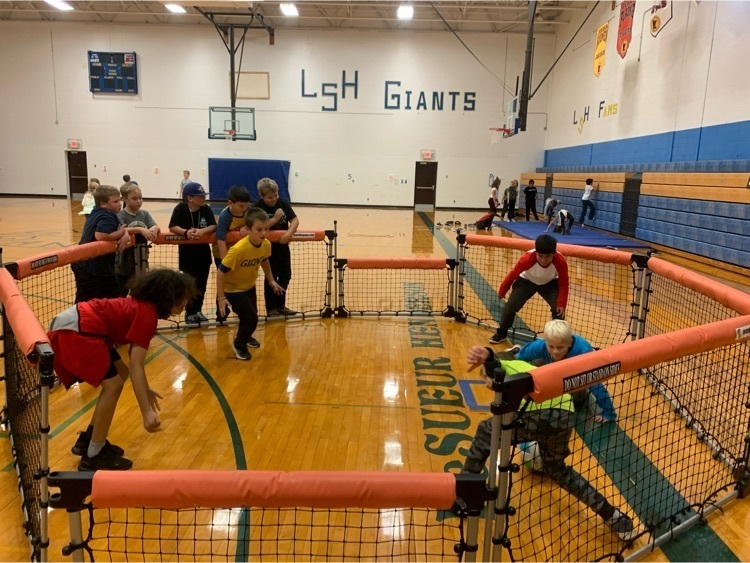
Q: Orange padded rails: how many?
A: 8